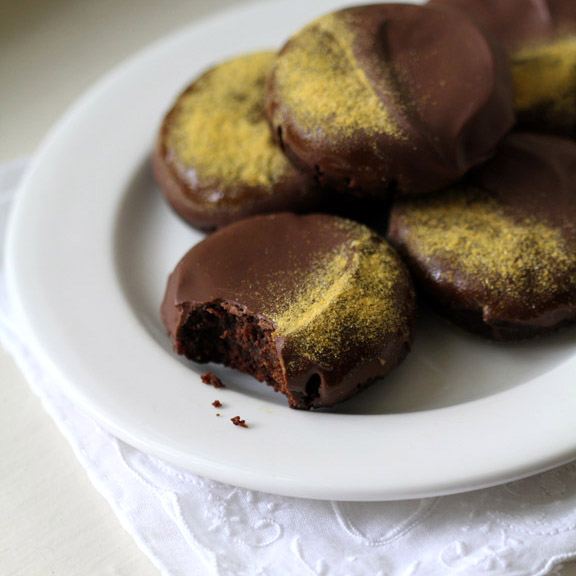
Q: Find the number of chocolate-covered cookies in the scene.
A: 5